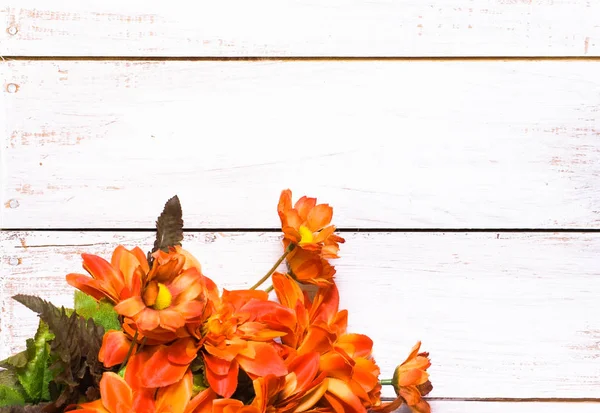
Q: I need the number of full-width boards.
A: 2